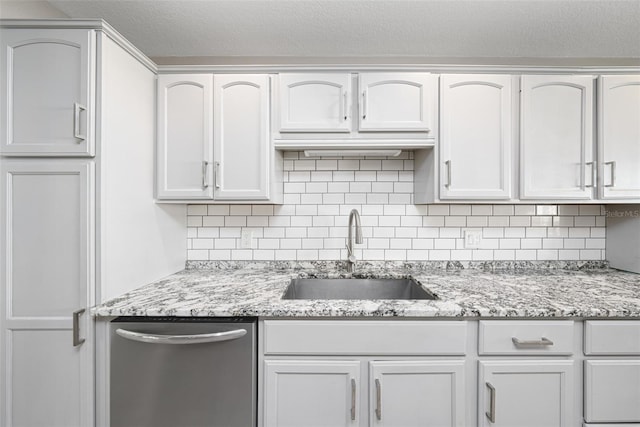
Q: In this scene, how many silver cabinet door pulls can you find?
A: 12